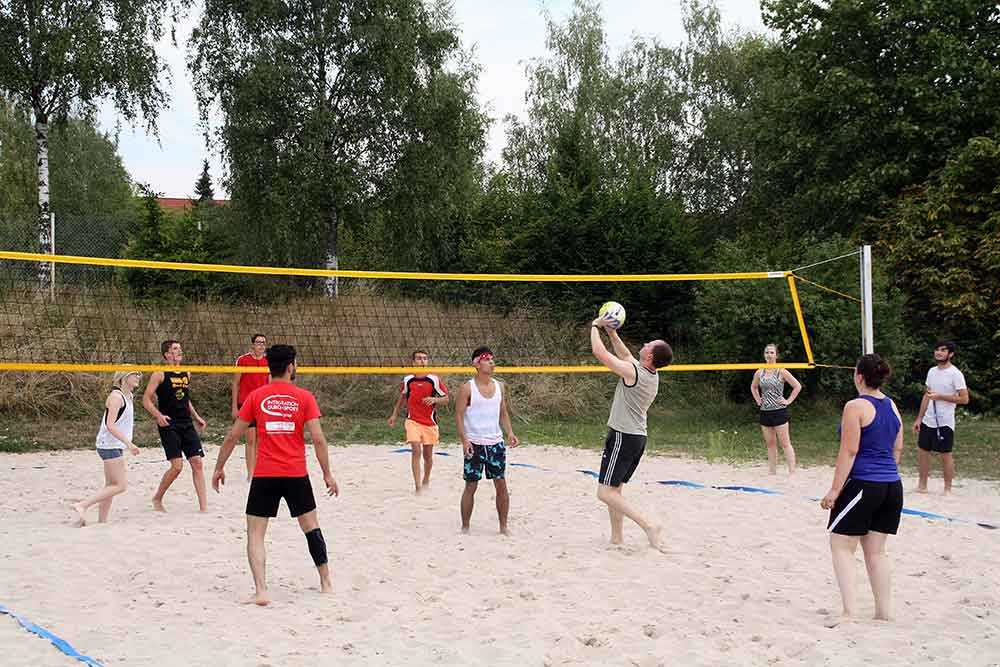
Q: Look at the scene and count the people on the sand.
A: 10